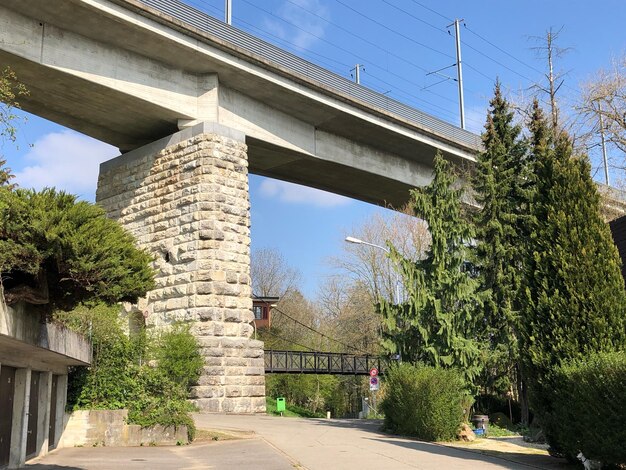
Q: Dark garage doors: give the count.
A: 3